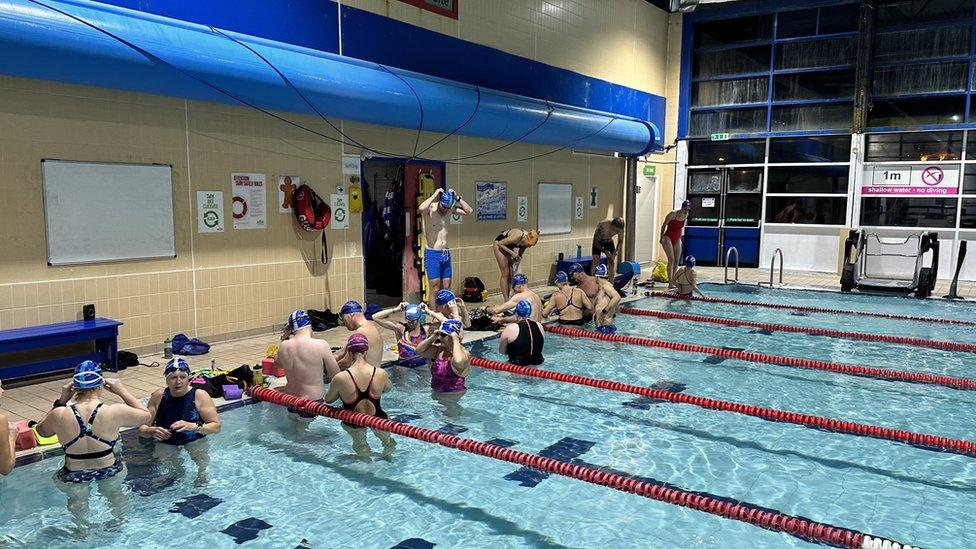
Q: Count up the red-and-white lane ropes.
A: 5